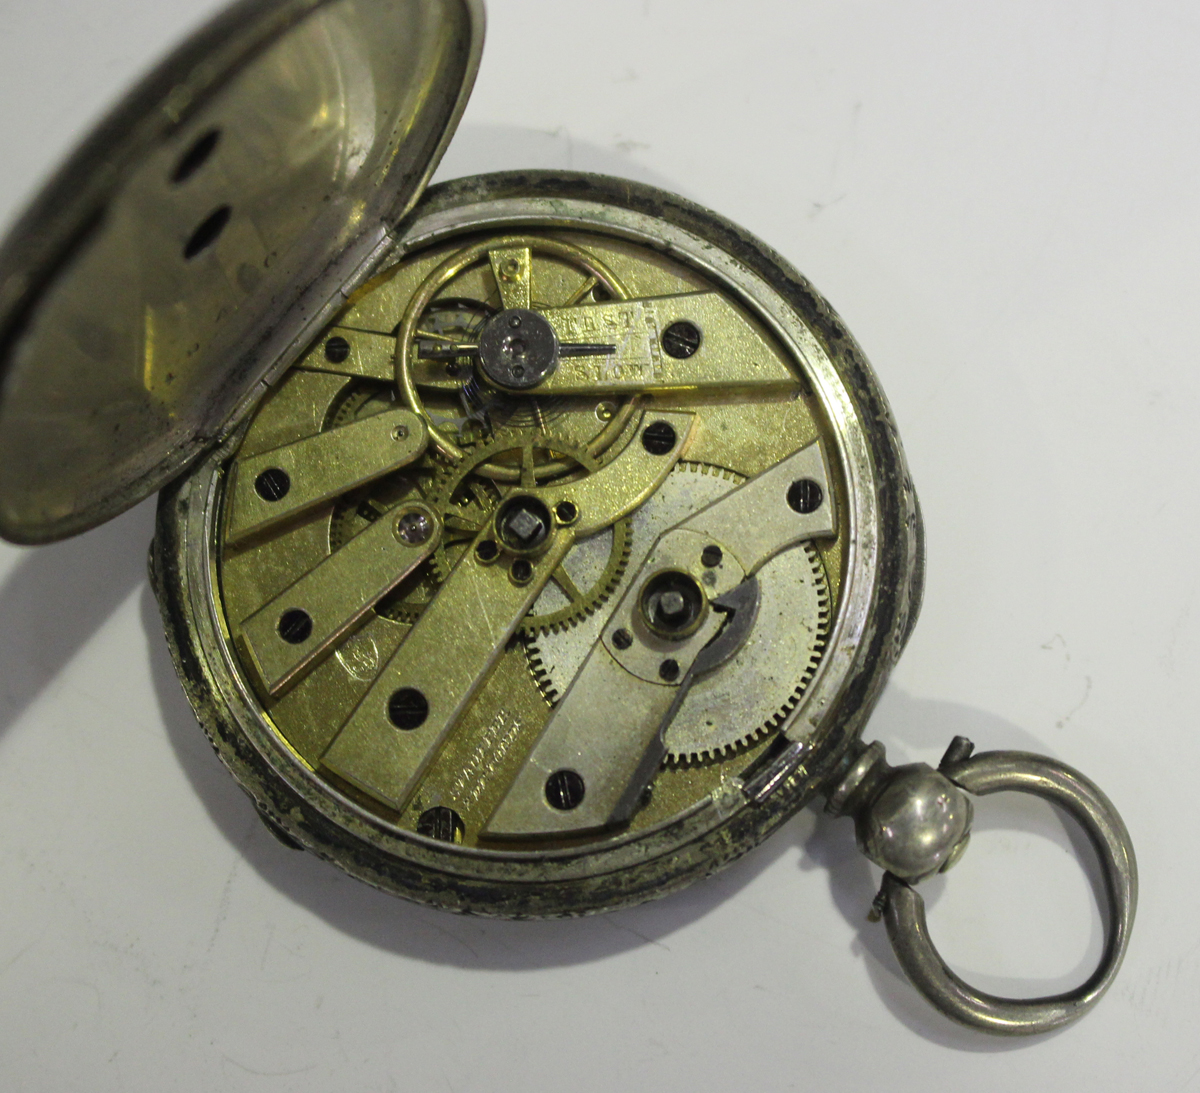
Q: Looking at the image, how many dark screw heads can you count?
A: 15